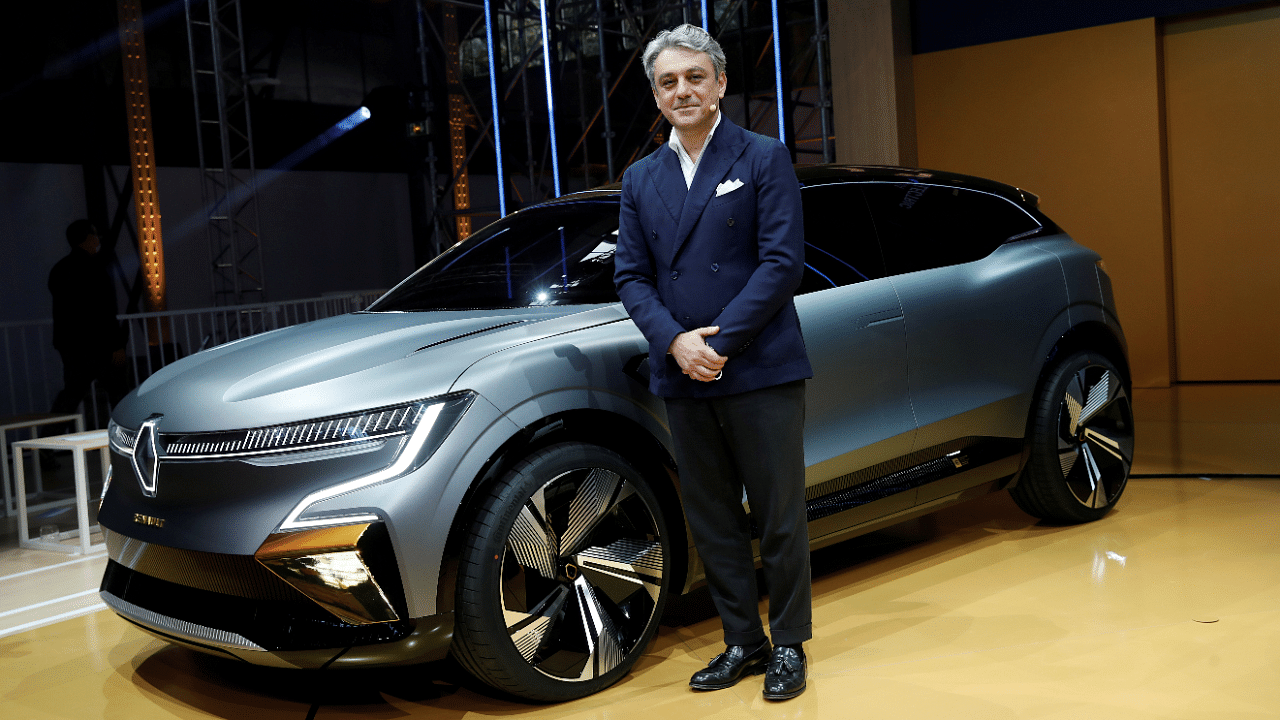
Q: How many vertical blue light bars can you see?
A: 4